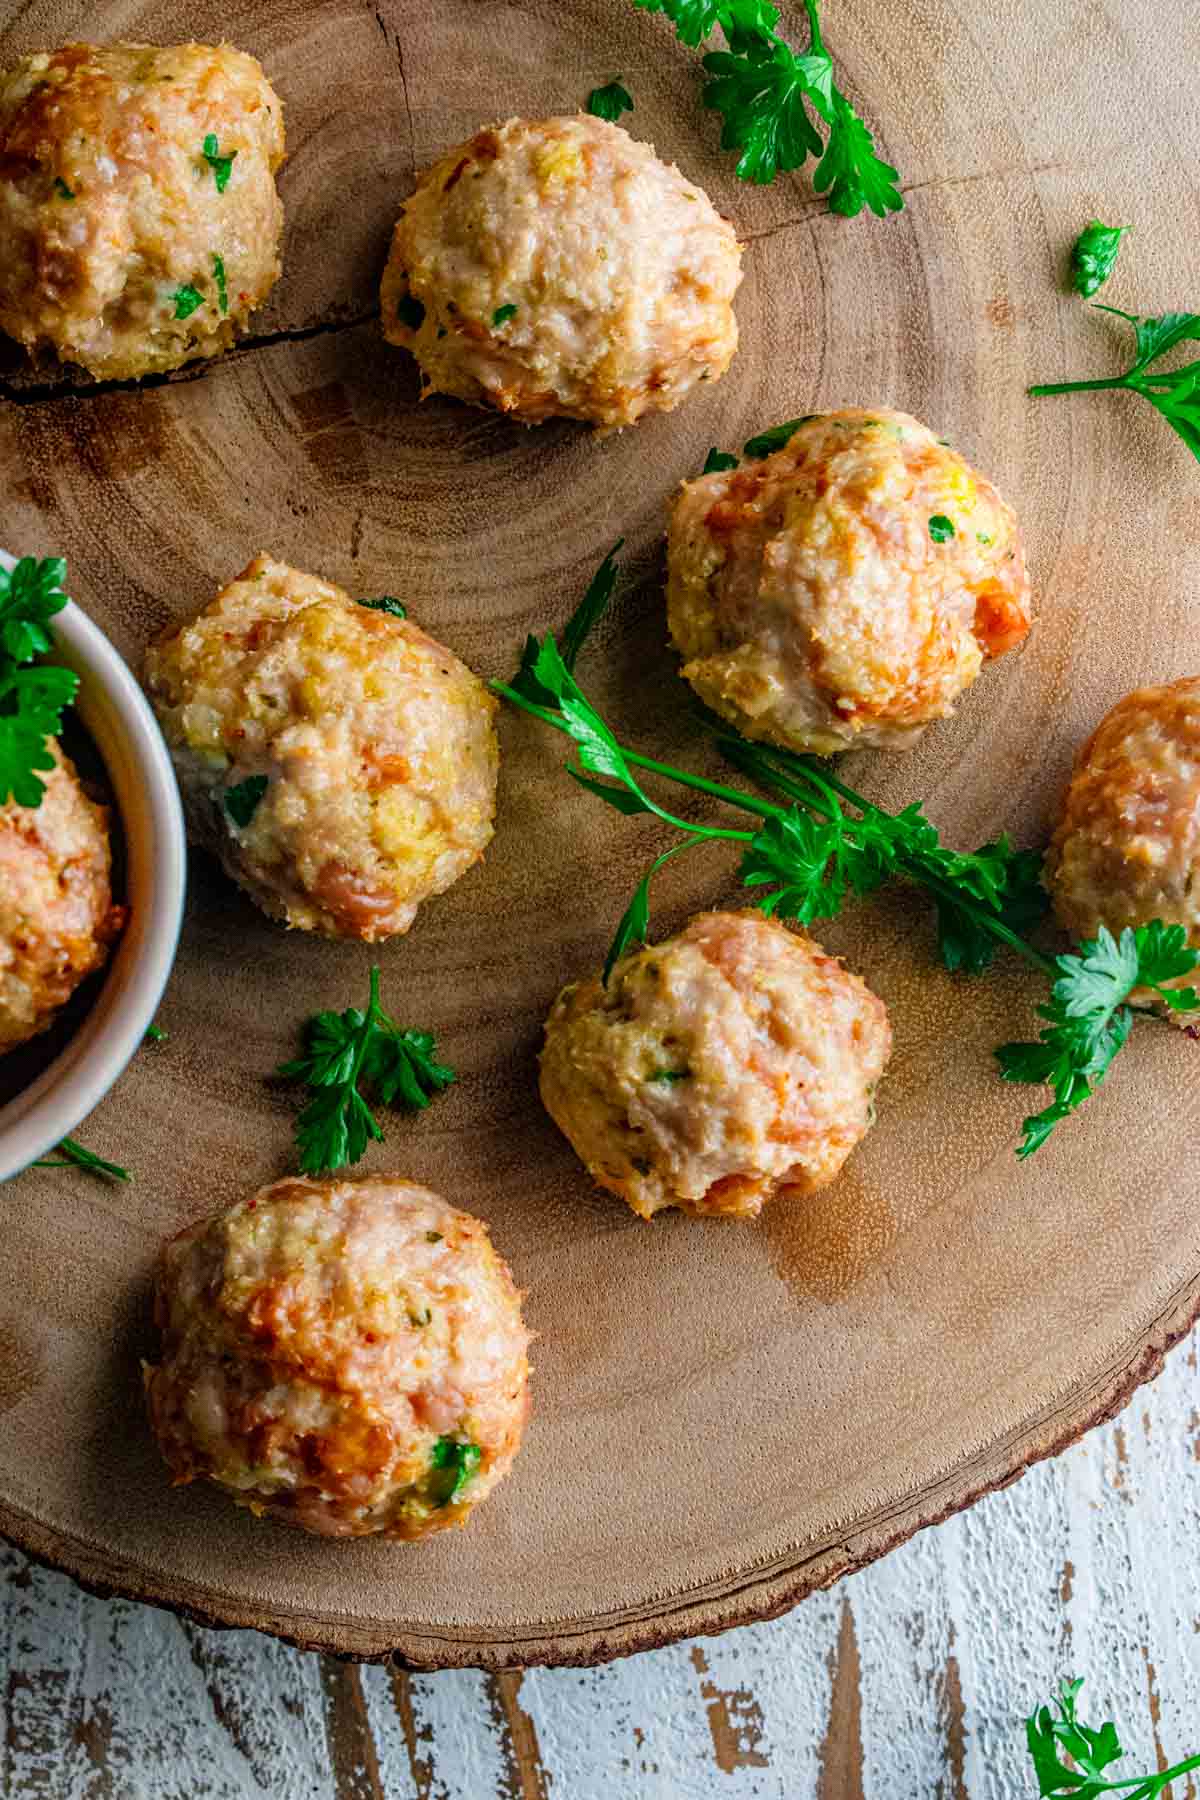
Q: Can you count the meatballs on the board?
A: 7